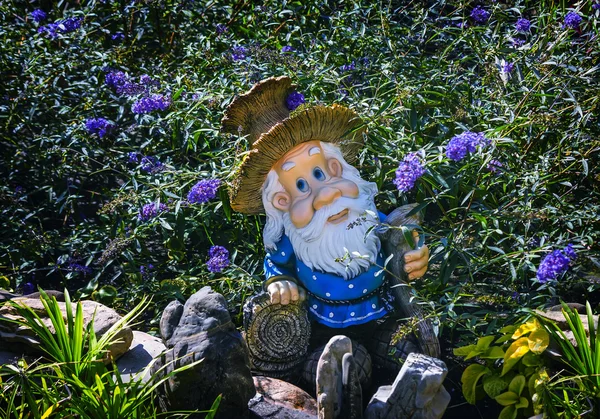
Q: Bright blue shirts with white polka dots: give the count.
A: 1